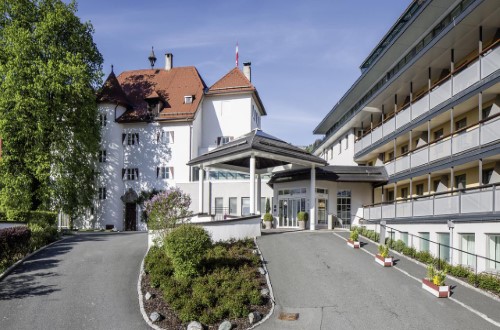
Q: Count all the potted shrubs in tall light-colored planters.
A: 2